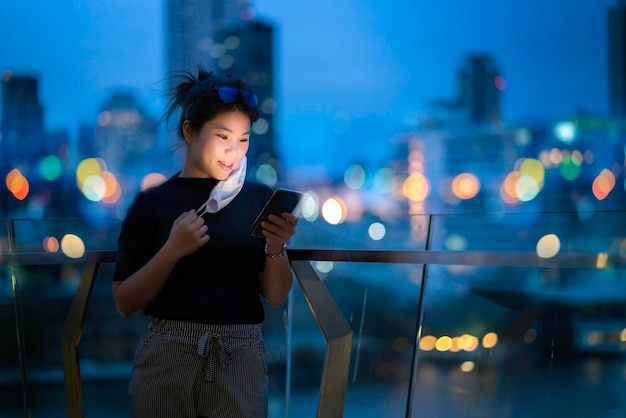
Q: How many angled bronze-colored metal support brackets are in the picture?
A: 2